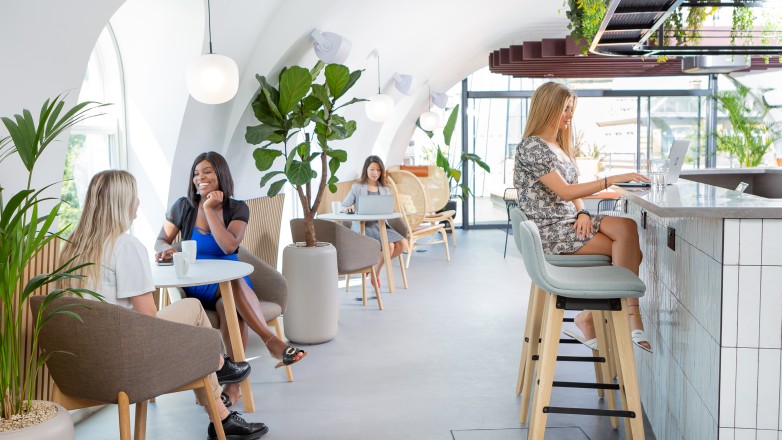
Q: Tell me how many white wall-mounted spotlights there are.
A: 3